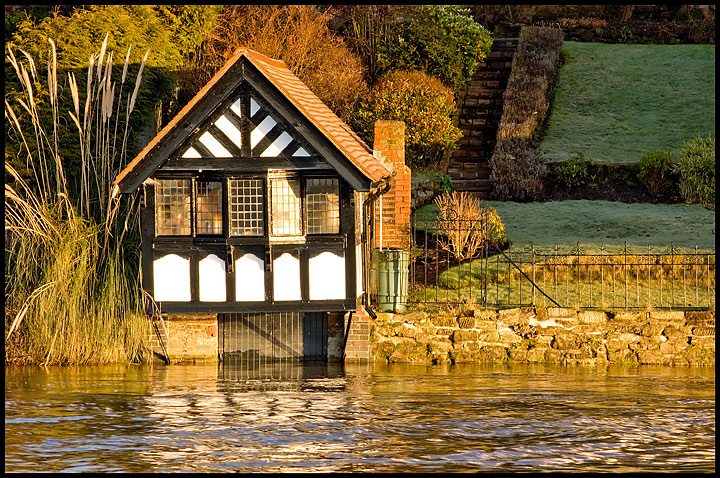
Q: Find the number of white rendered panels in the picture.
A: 13